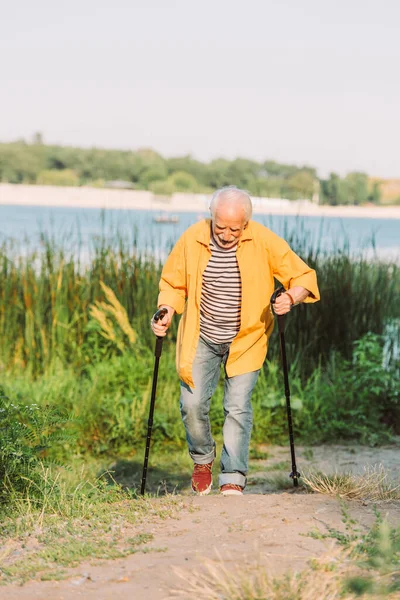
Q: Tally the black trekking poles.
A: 2